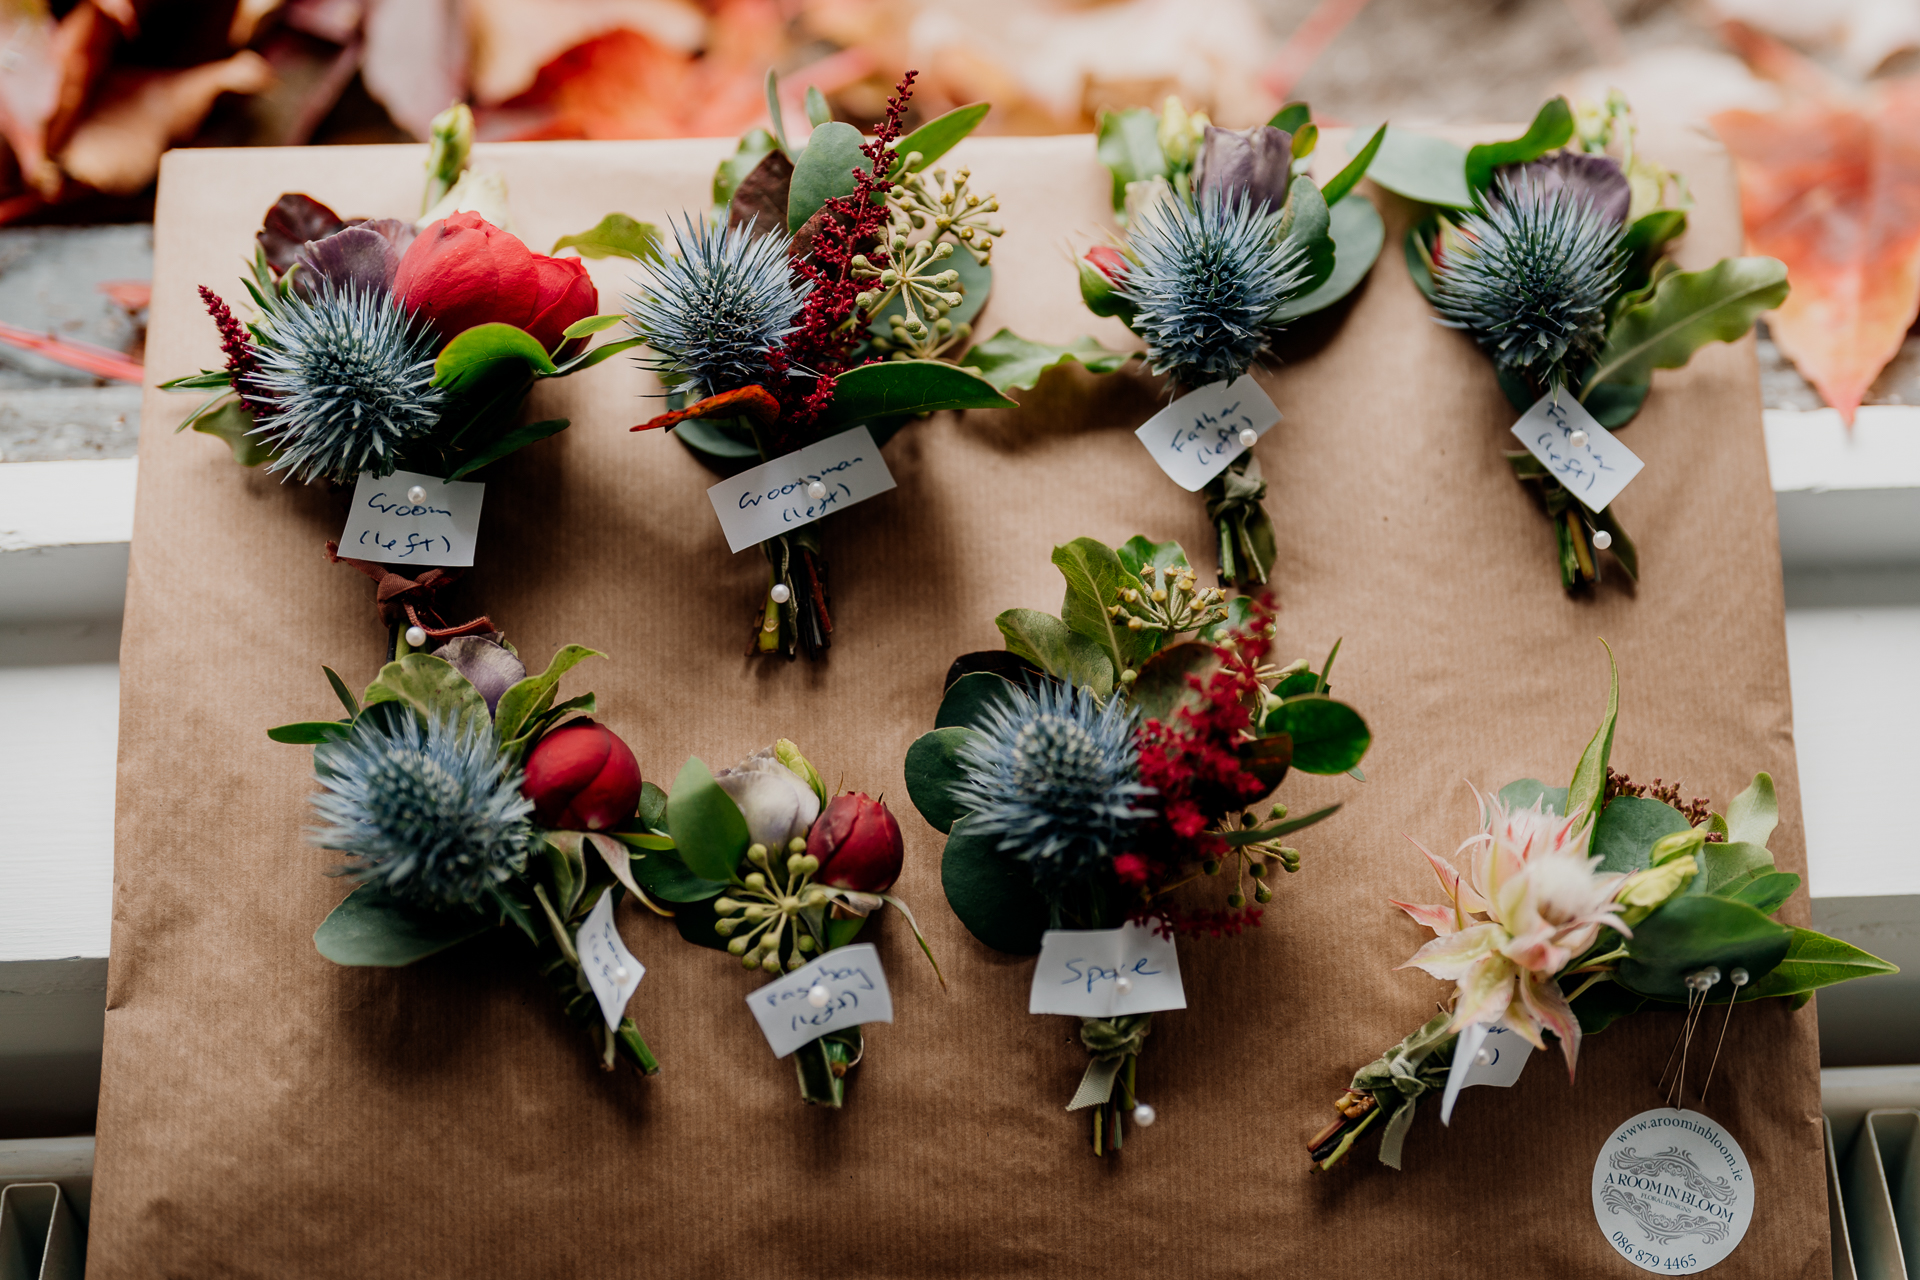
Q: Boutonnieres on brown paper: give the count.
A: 8